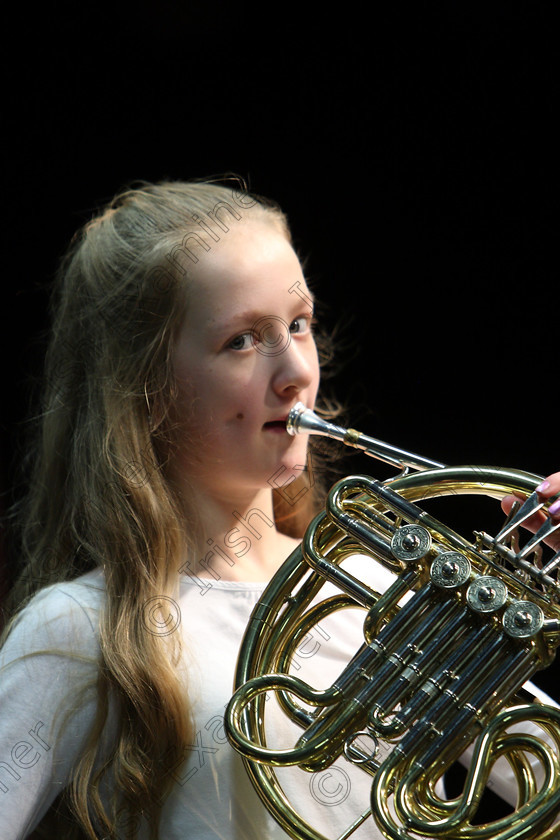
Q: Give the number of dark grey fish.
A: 0